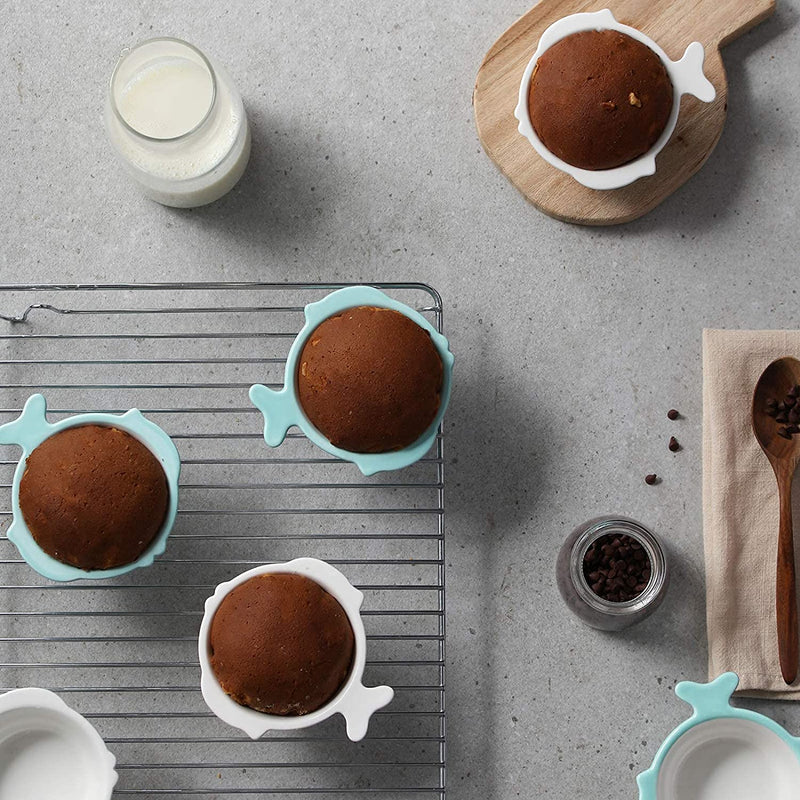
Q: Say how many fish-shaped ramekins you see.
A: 6